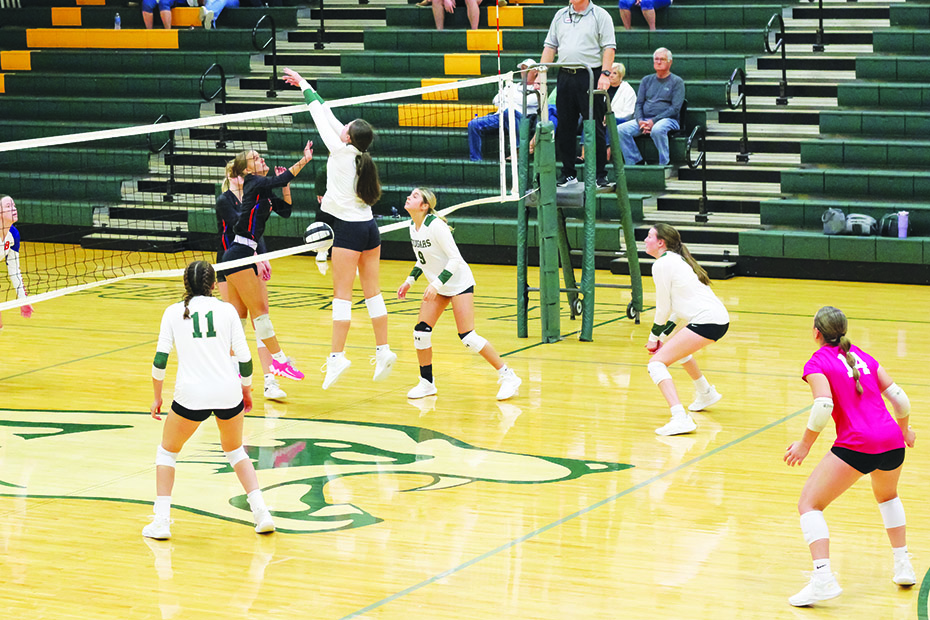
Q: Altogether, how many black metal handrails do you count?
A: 8